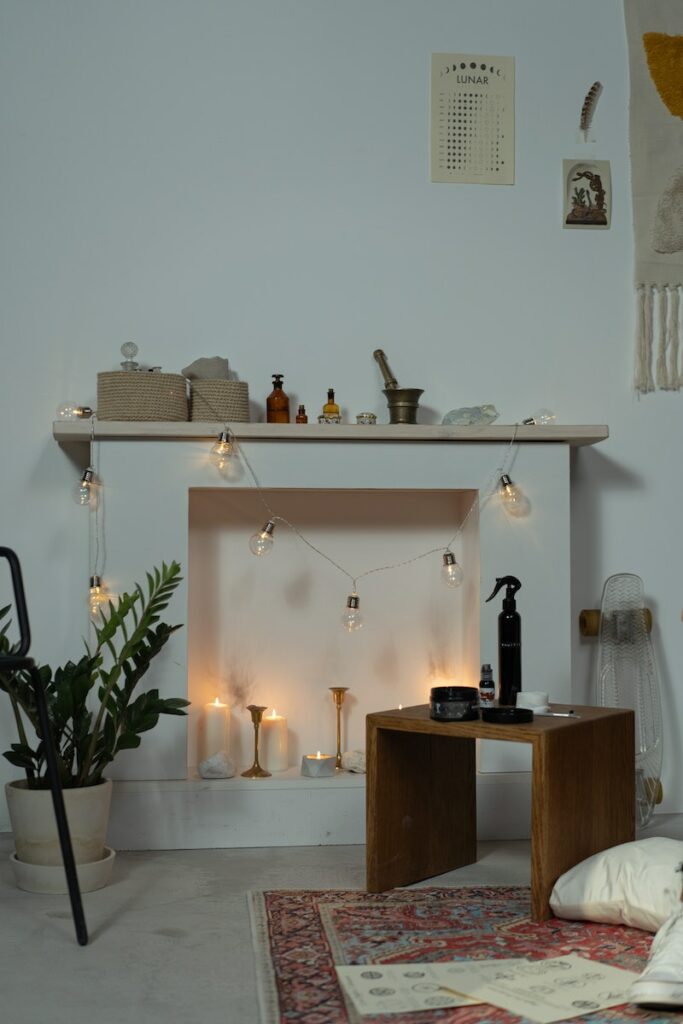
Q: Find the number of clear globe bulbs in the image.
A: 9